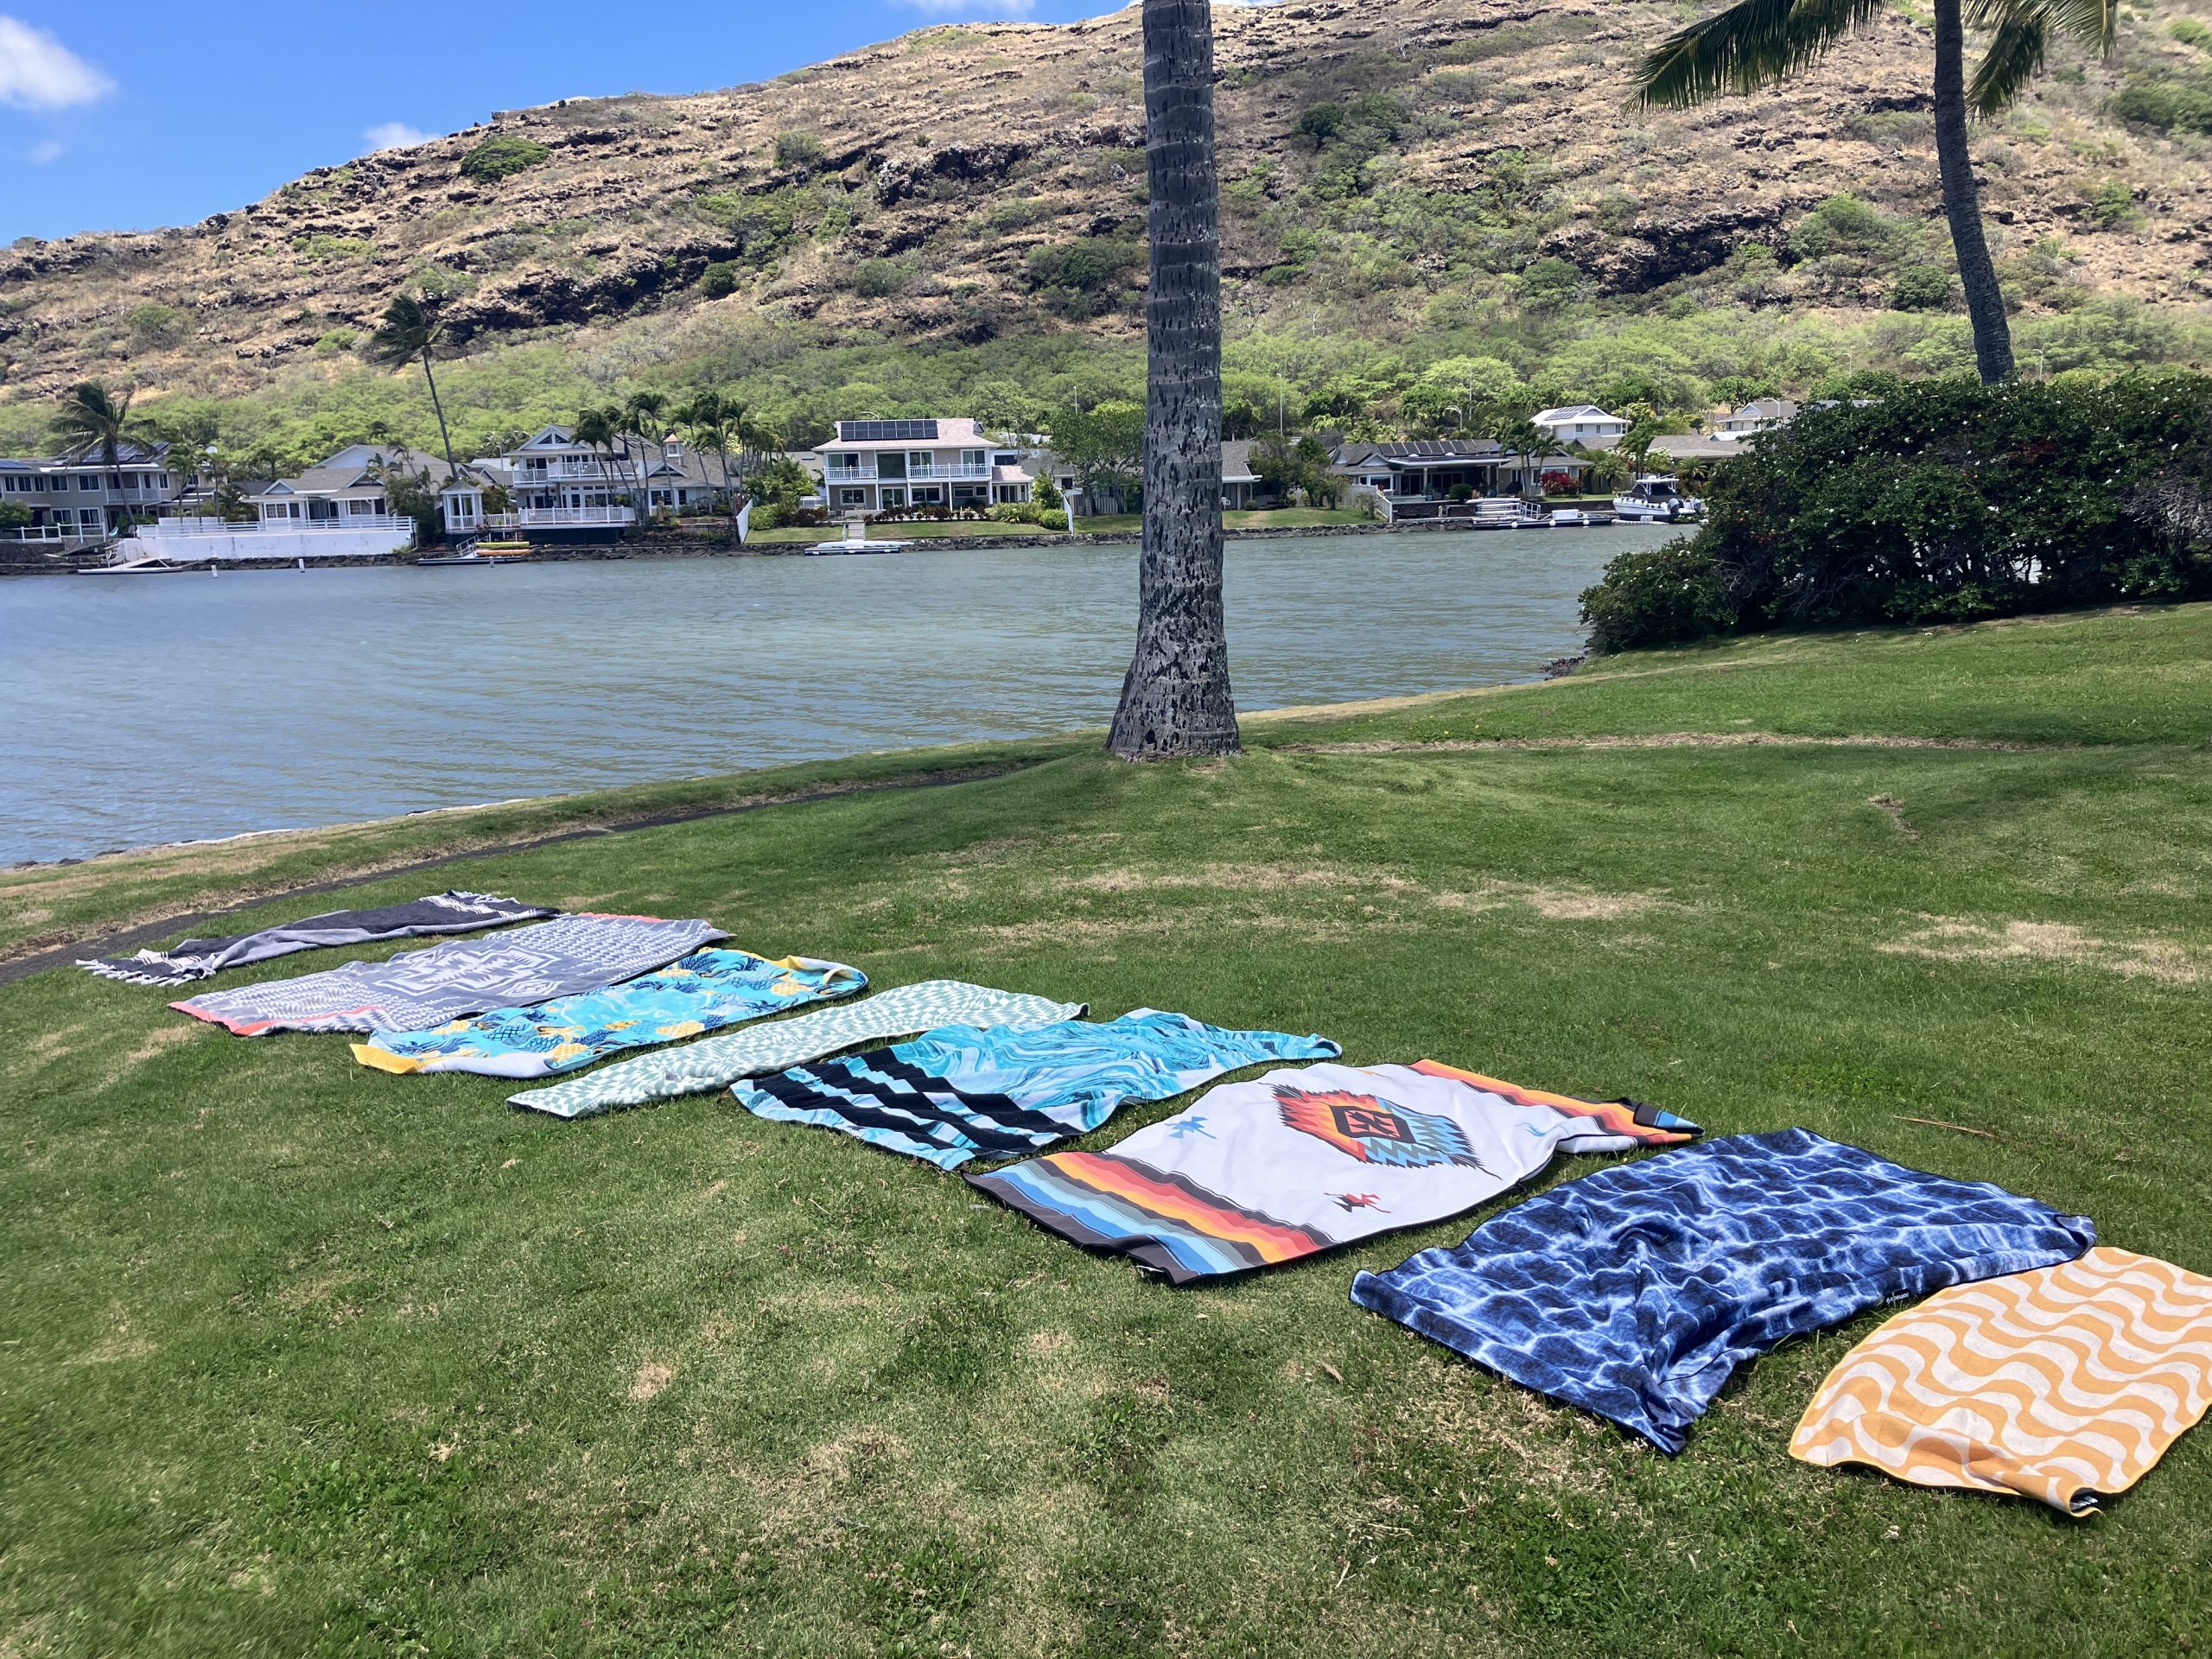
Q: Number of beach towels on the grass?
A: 8